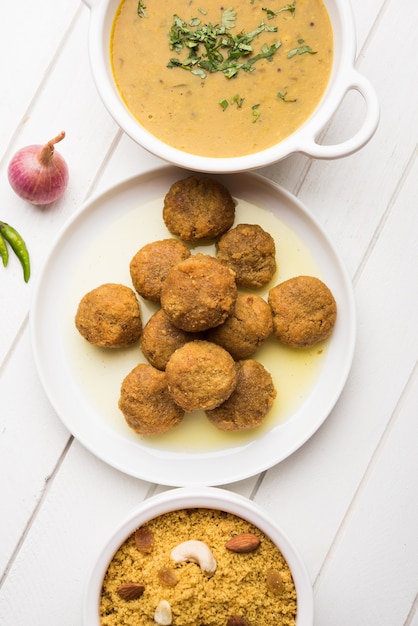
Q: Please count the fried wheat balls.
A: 11